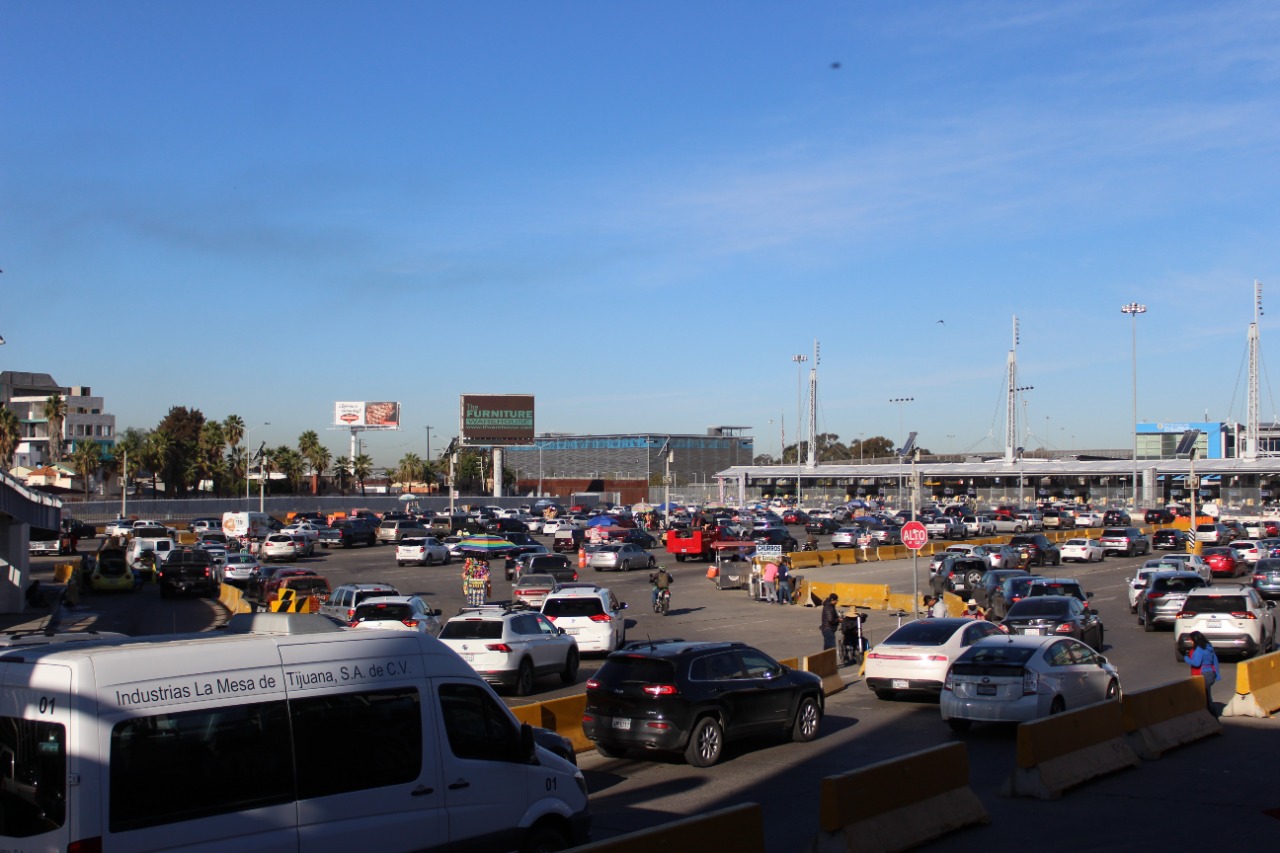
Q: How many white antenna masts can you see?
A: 3